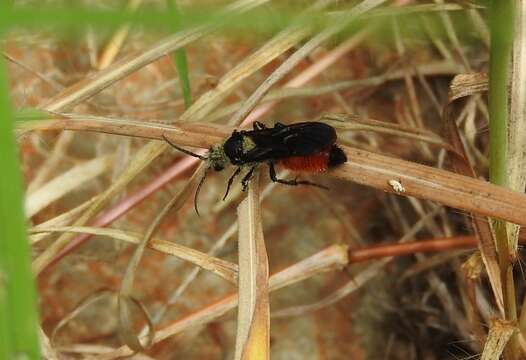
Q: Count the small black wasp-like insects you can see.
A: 1